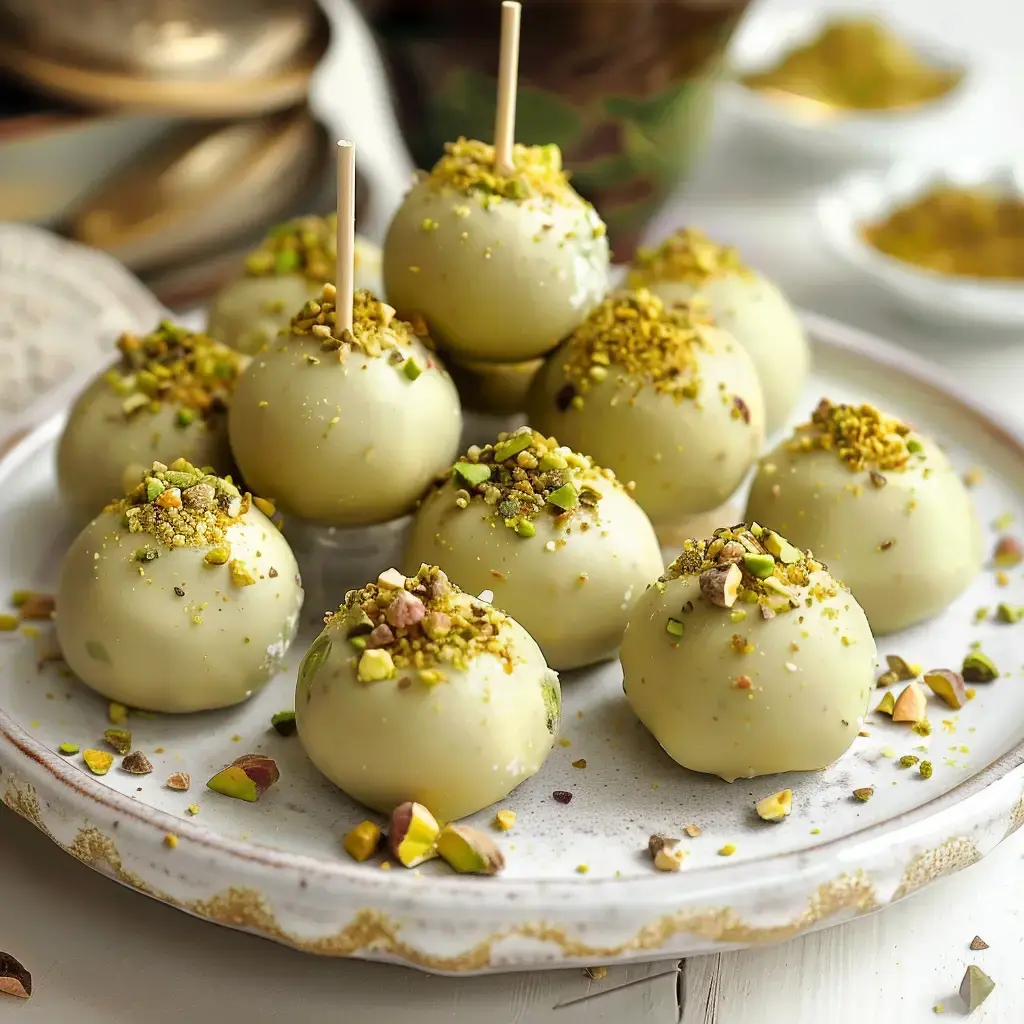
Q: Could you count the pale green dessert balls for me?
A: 11